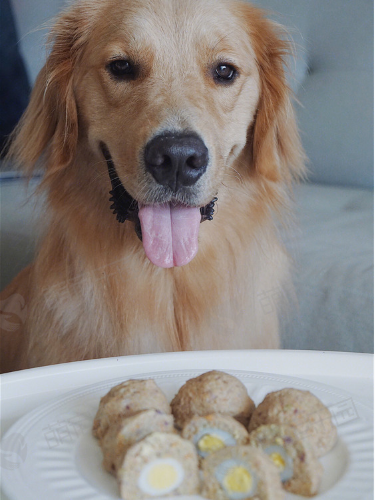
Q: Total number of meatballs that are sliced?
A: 4